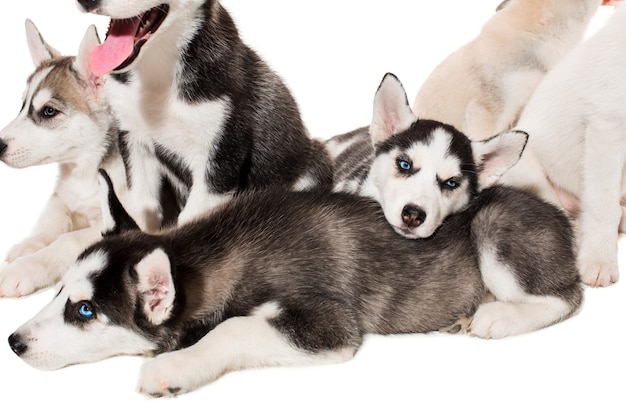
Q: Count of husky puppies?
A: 6